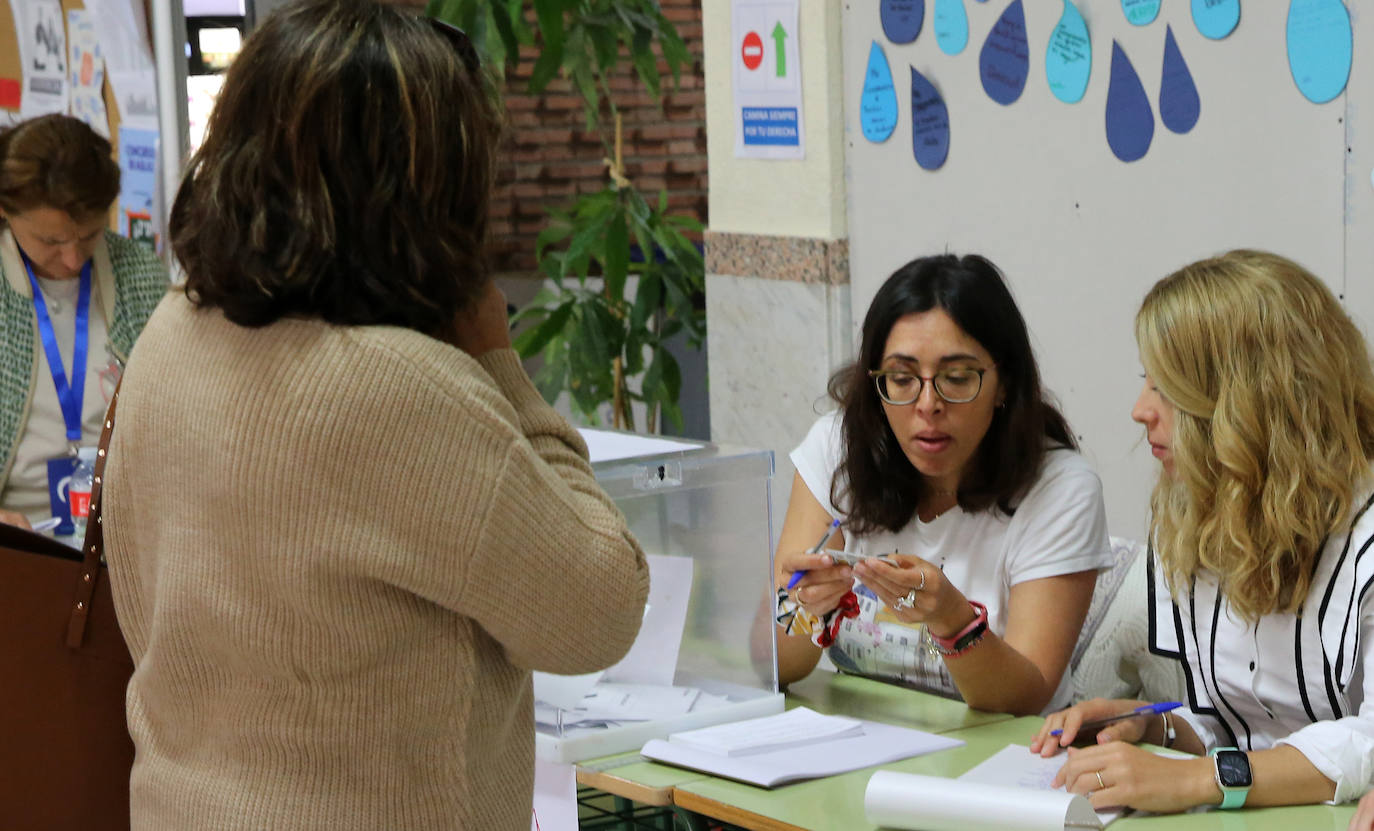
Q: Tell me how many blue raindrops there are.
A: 11